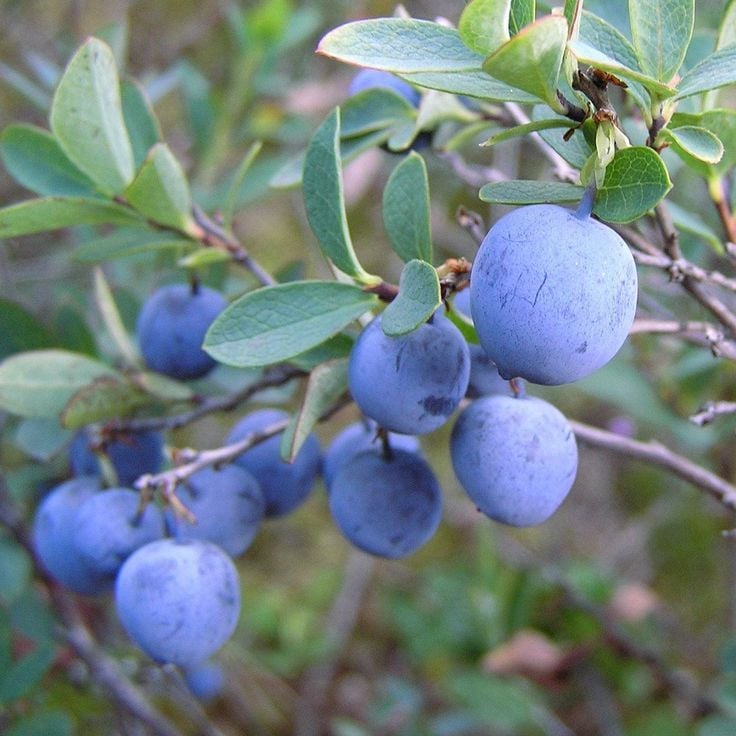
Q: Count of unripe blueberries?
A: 0